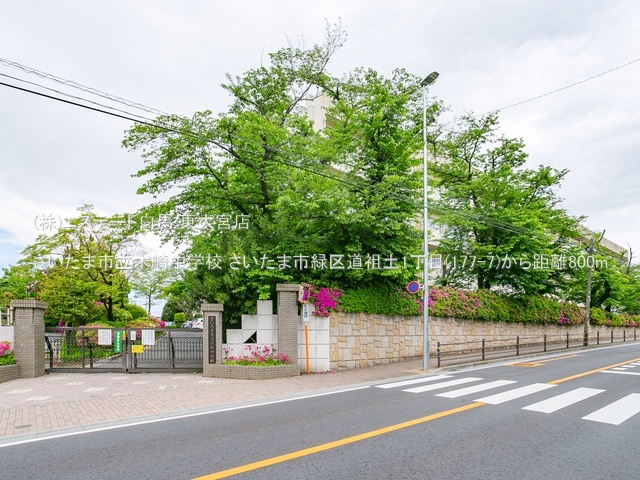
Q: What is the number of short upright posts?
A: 9